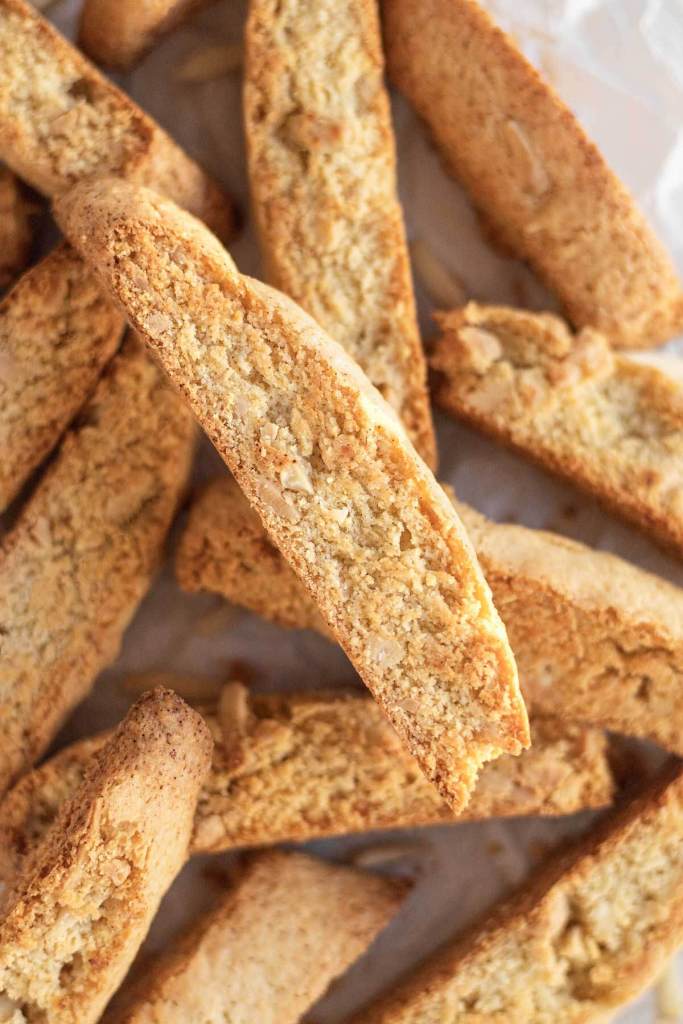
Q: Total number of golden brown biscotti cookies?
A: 14